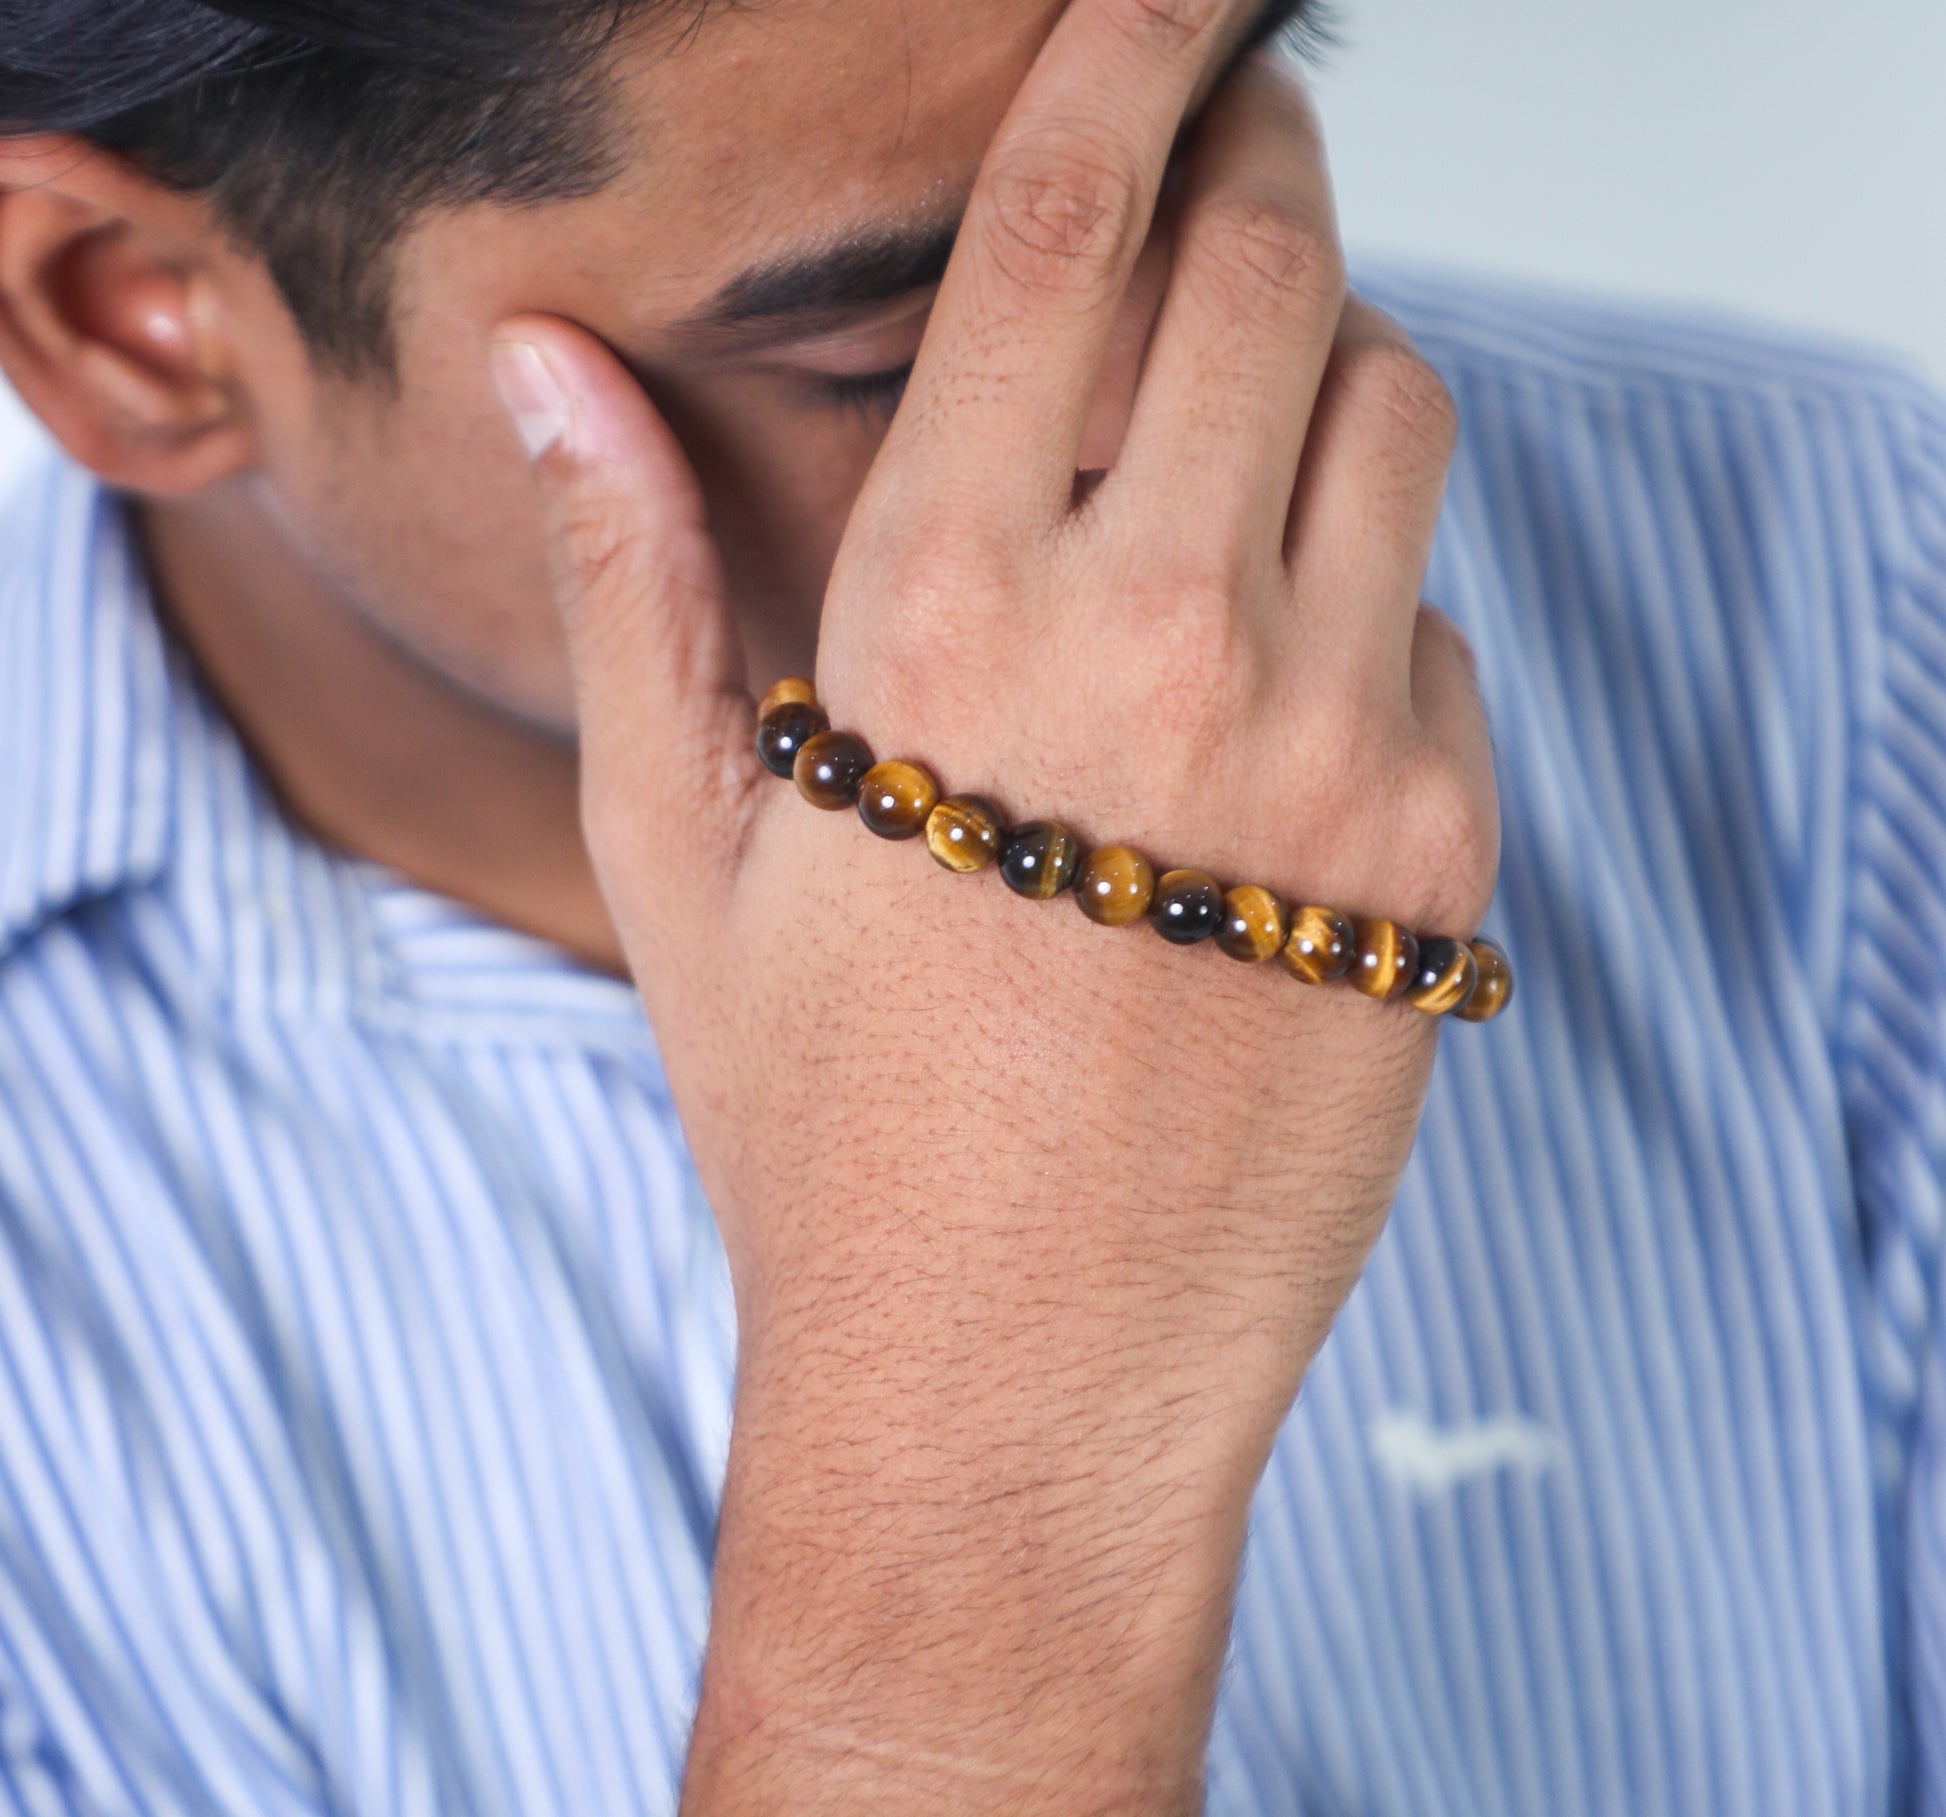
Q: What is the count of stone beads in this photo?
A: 13